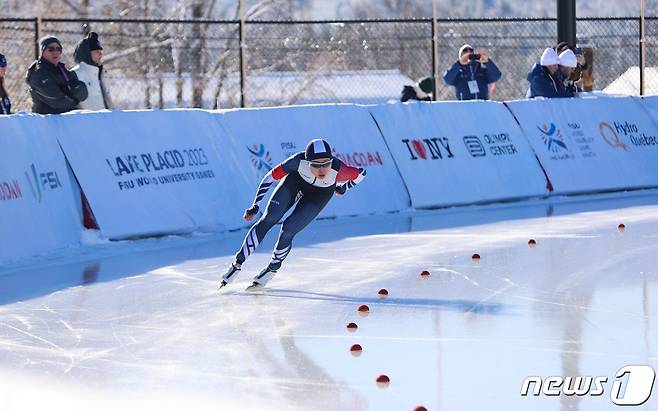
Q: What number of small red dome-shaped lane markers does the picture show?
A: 10